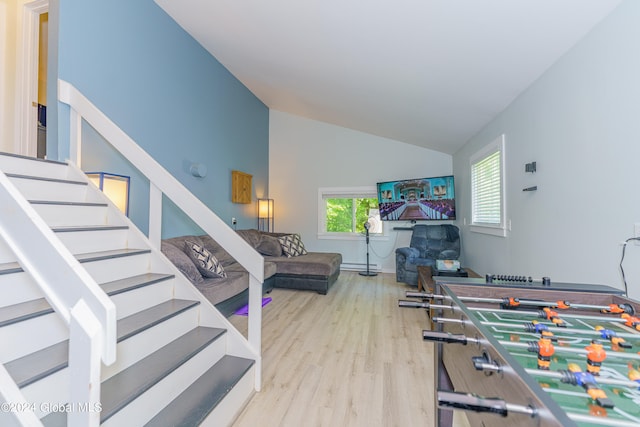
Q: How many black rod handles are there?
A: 4